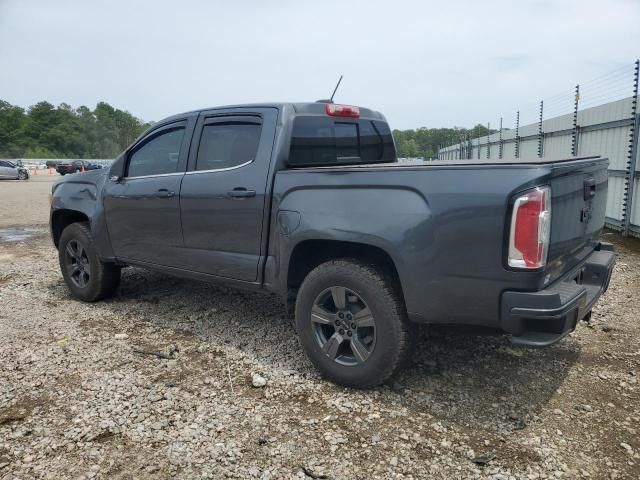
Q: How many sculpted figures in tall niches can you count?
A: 0